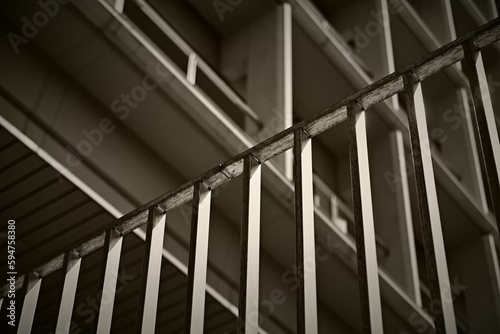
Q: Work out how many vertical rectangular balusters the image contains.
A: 10